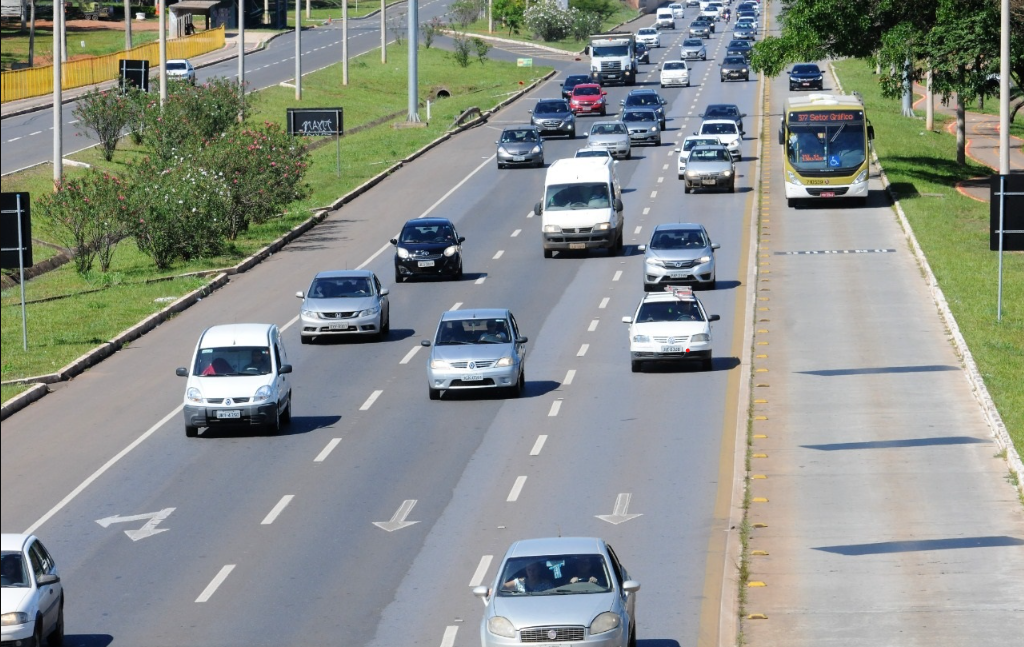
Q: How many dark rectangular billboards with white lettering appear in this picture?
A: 1